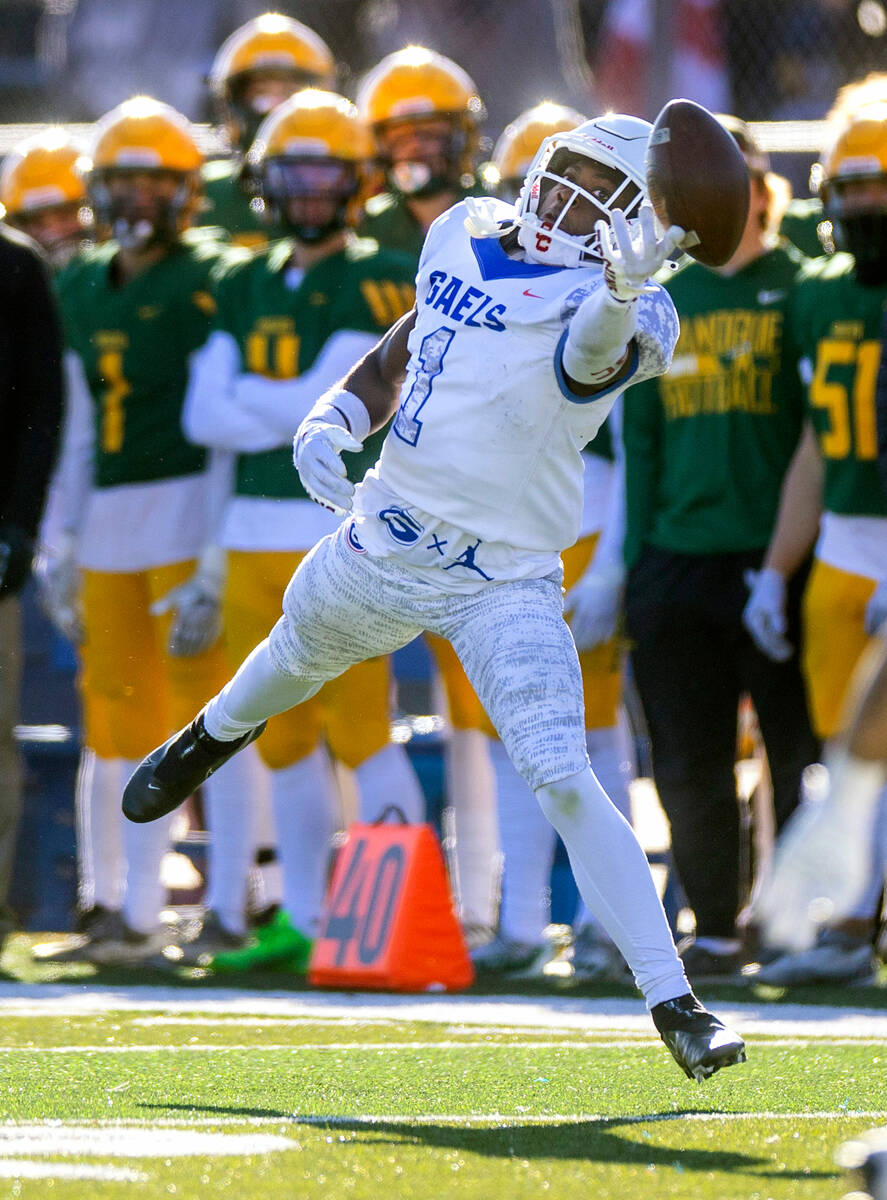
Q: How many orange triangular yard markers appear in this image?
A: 1